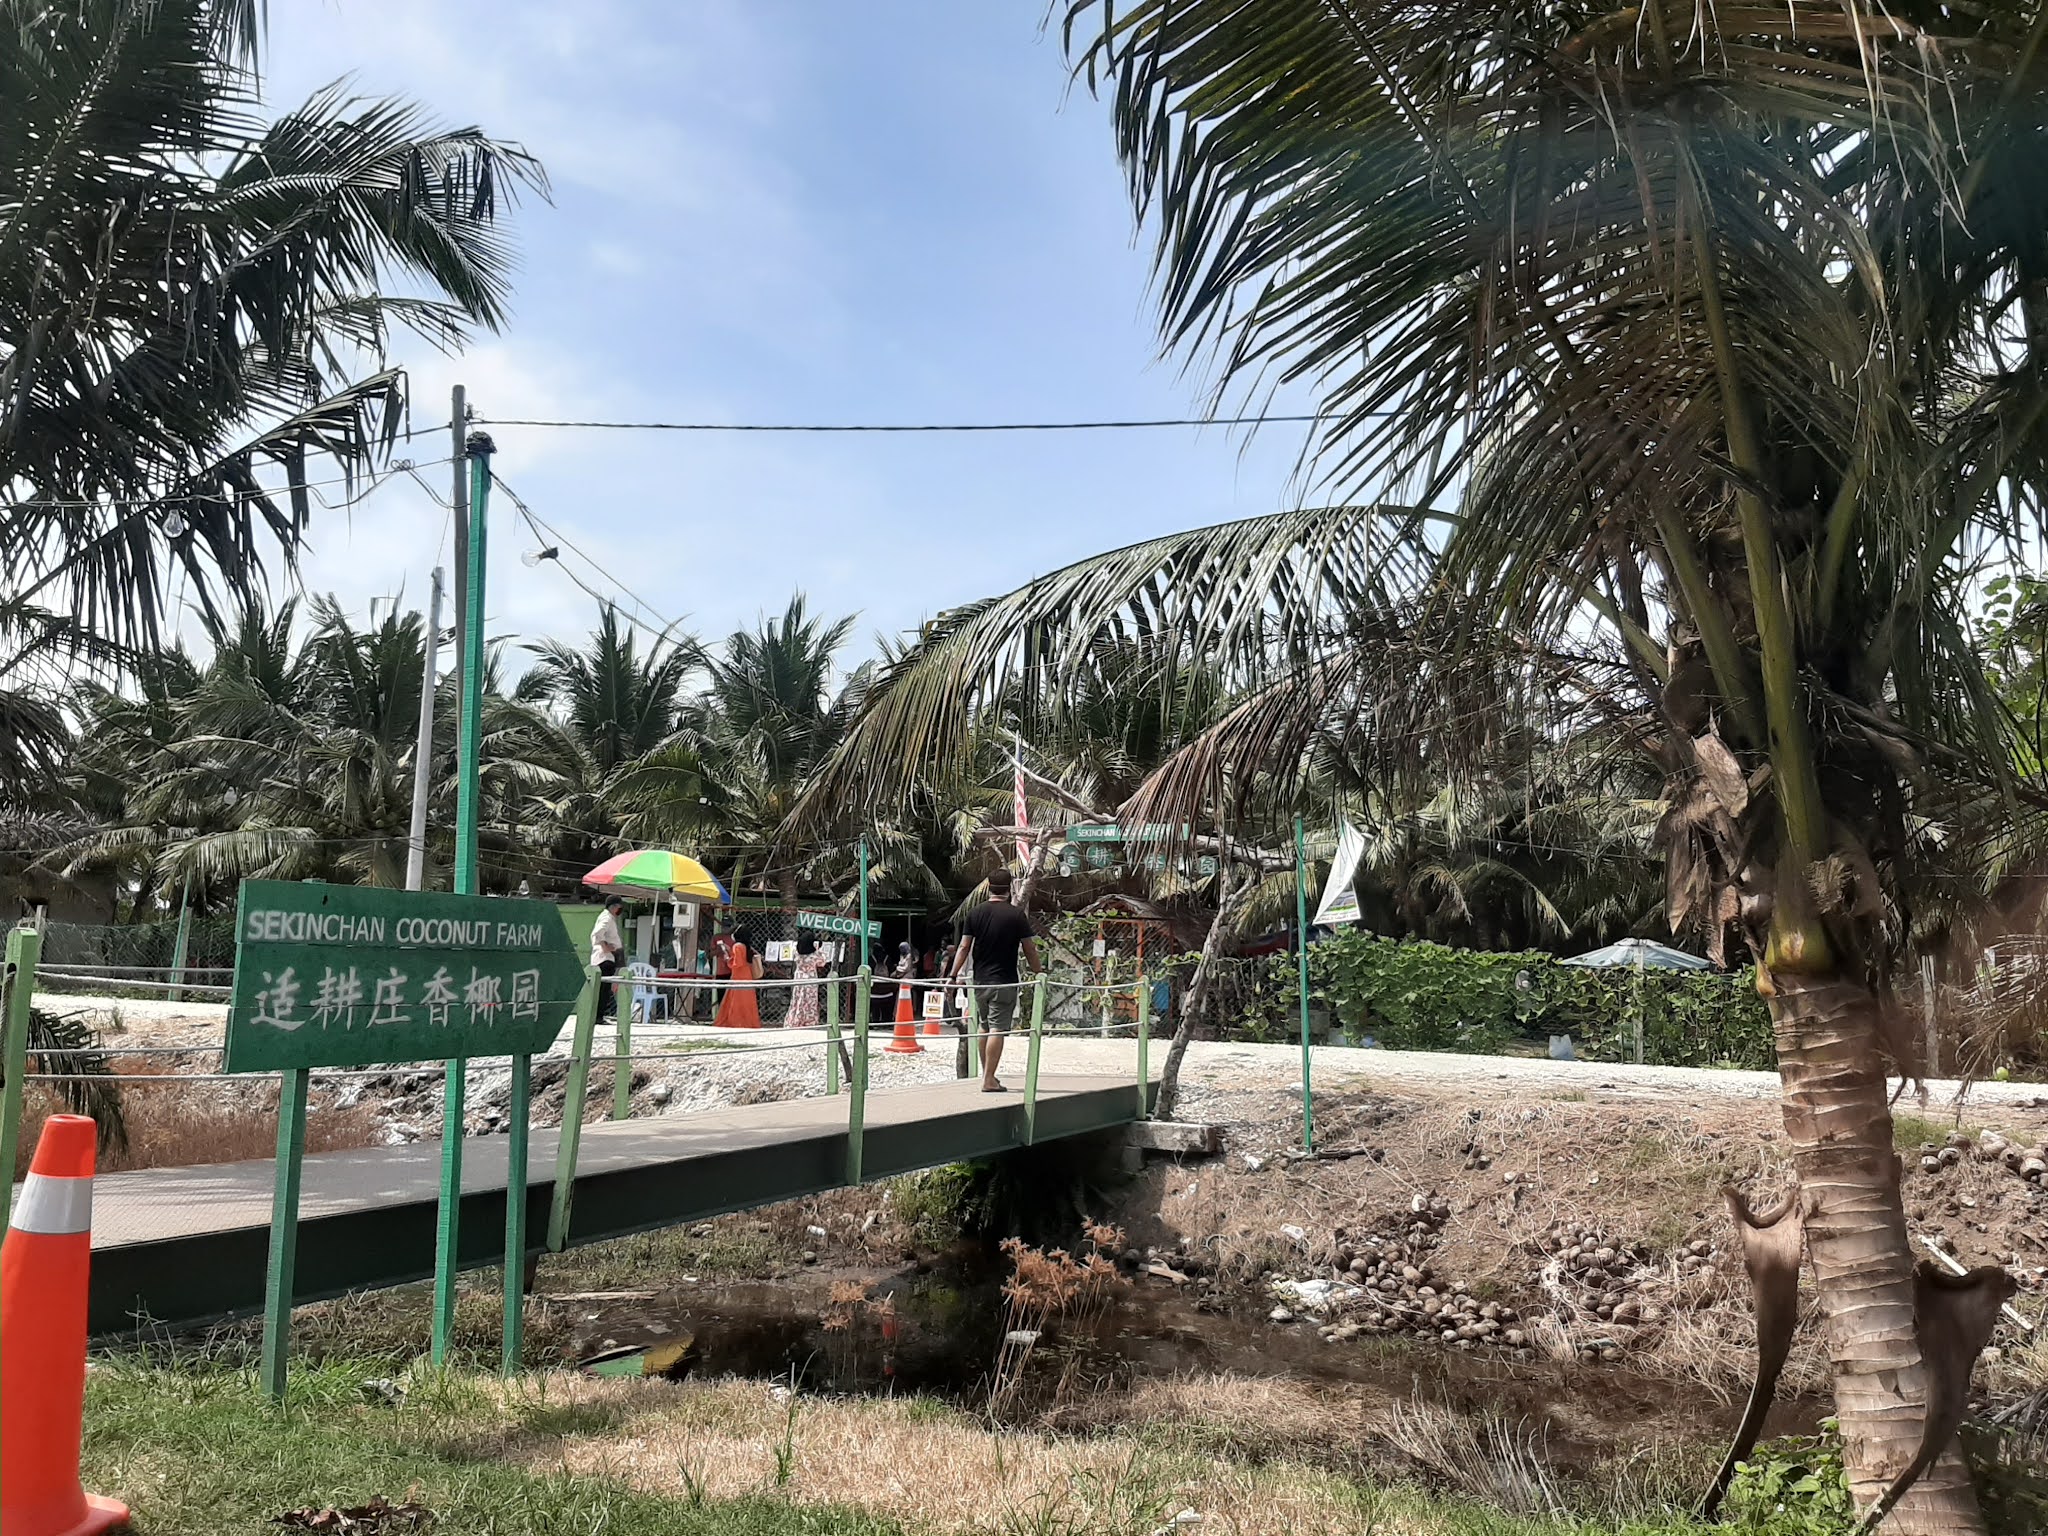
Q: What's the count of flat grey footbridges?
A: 1